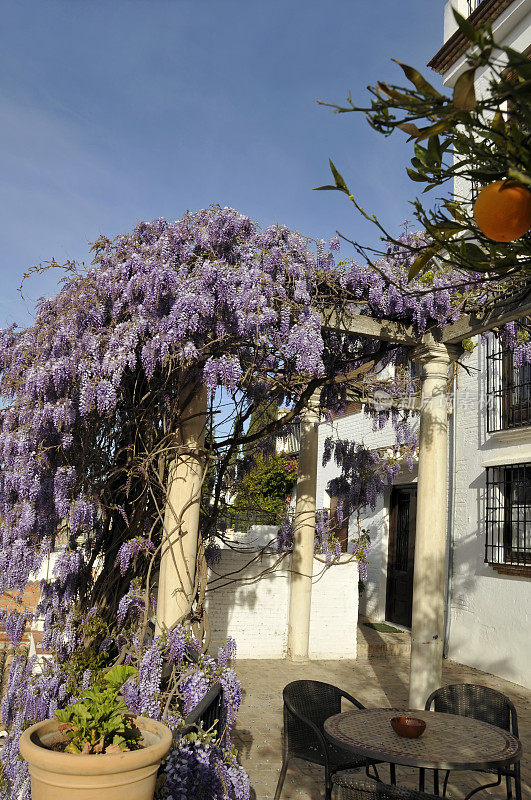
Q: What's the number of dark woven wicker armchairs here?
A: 3